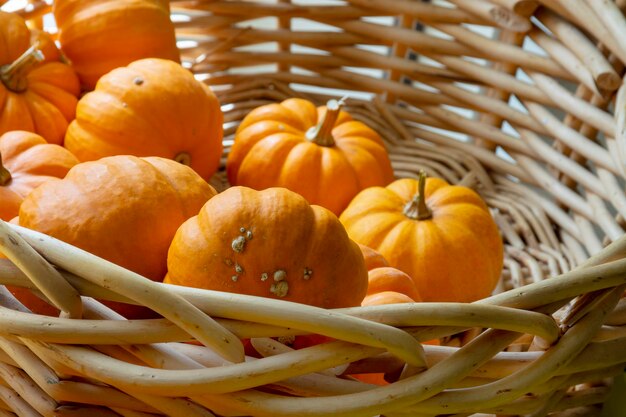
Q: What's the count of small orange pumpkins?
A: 9